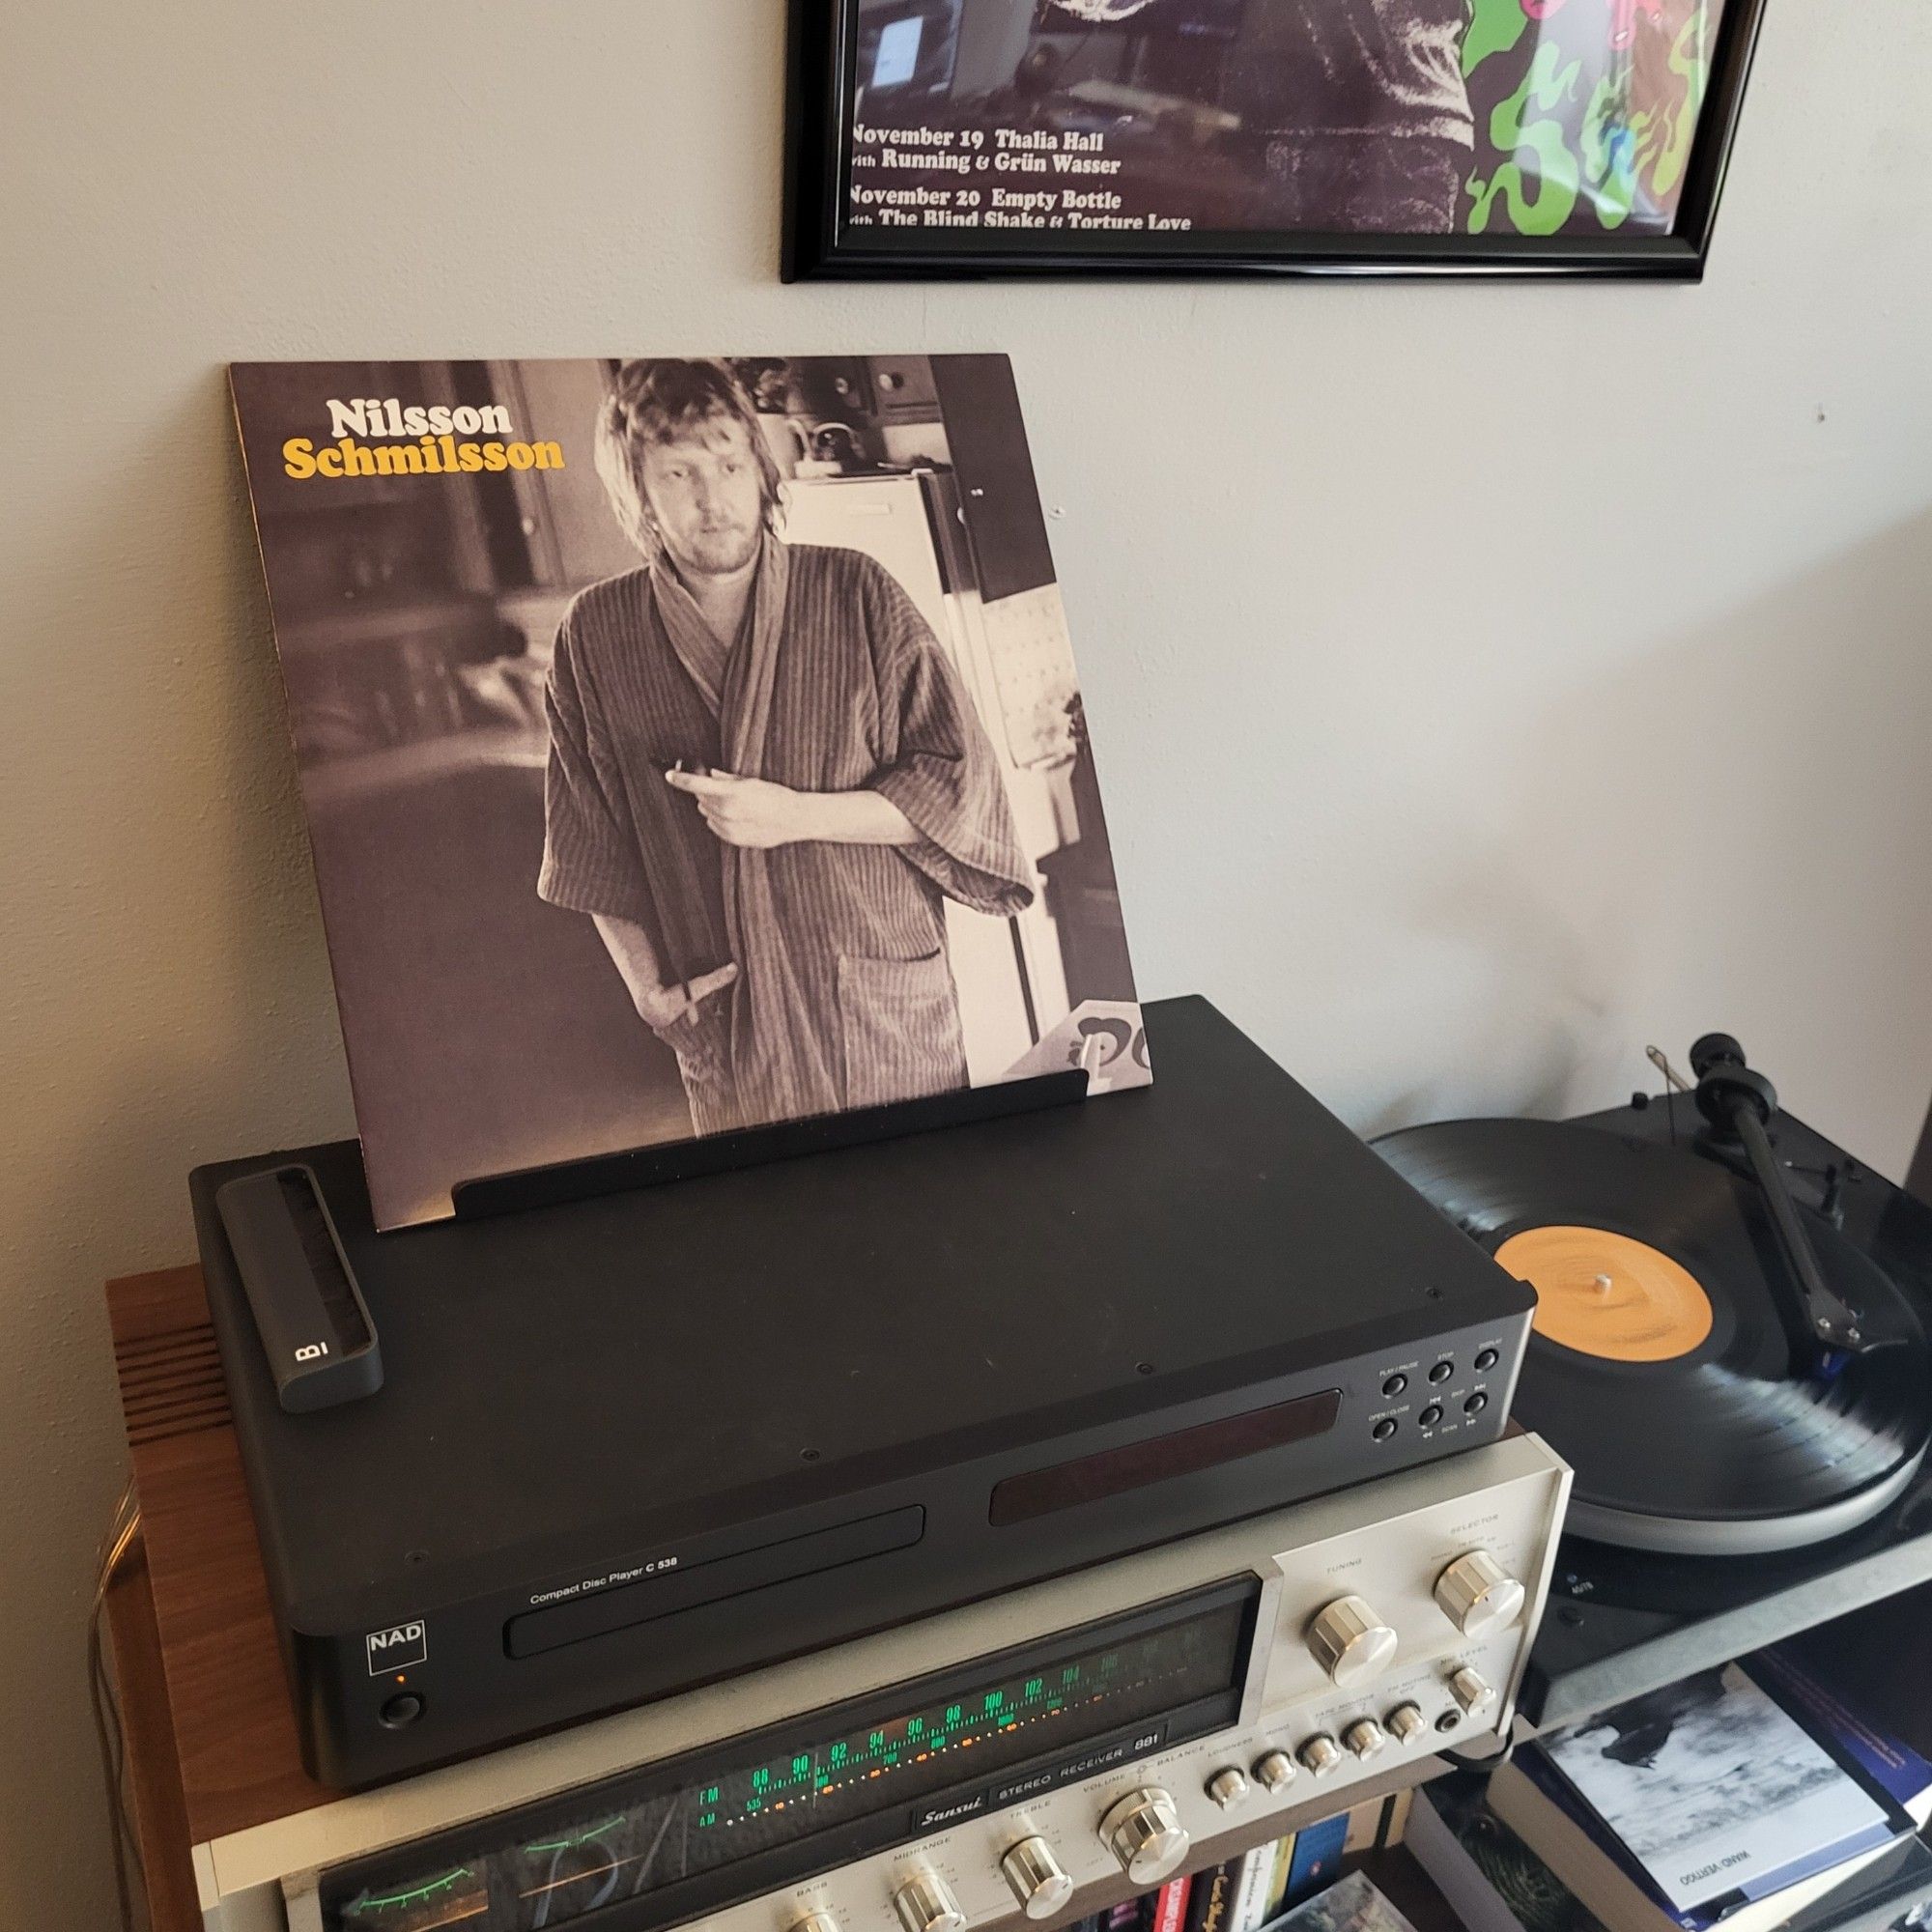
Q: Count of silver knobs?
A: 12